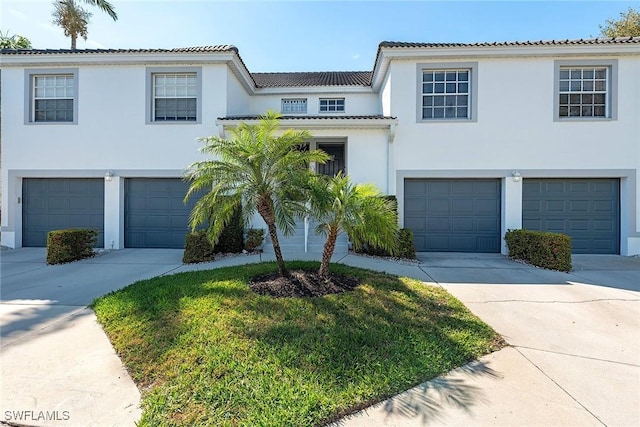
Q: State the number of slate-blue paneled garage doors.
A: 4